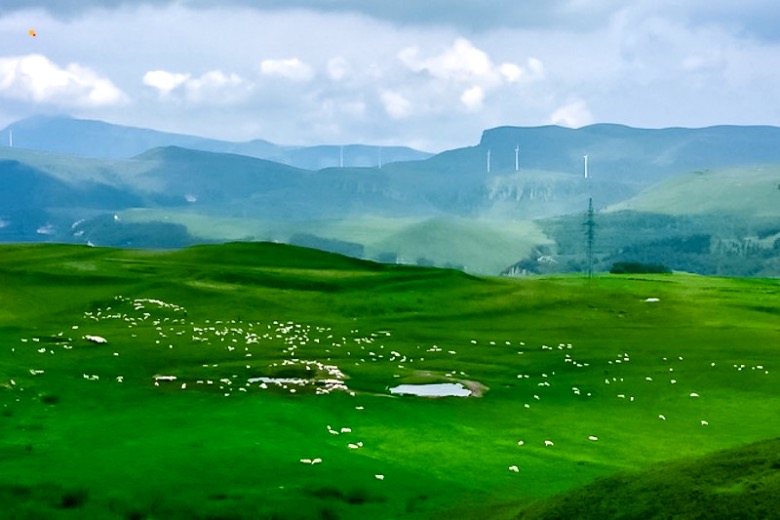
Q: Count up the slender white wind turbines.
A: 6